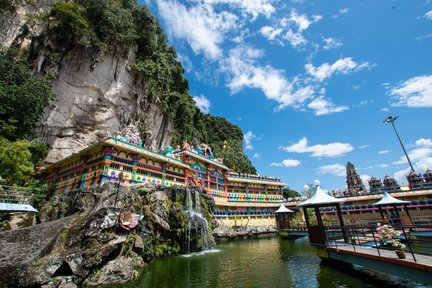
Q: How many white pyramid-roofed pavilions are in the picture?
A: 3